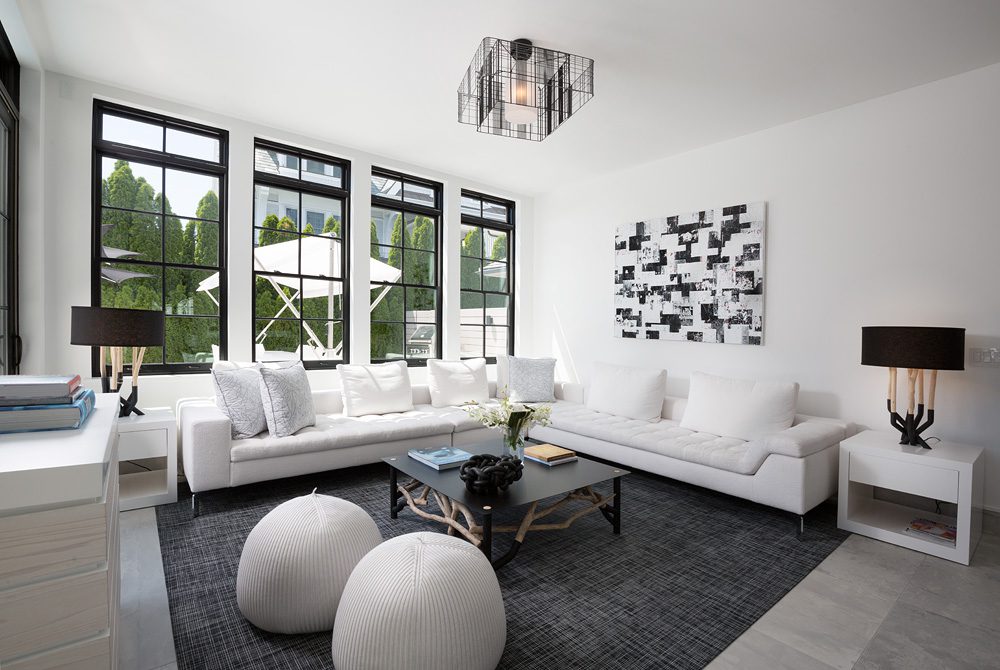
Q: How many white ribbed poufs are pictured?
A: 2